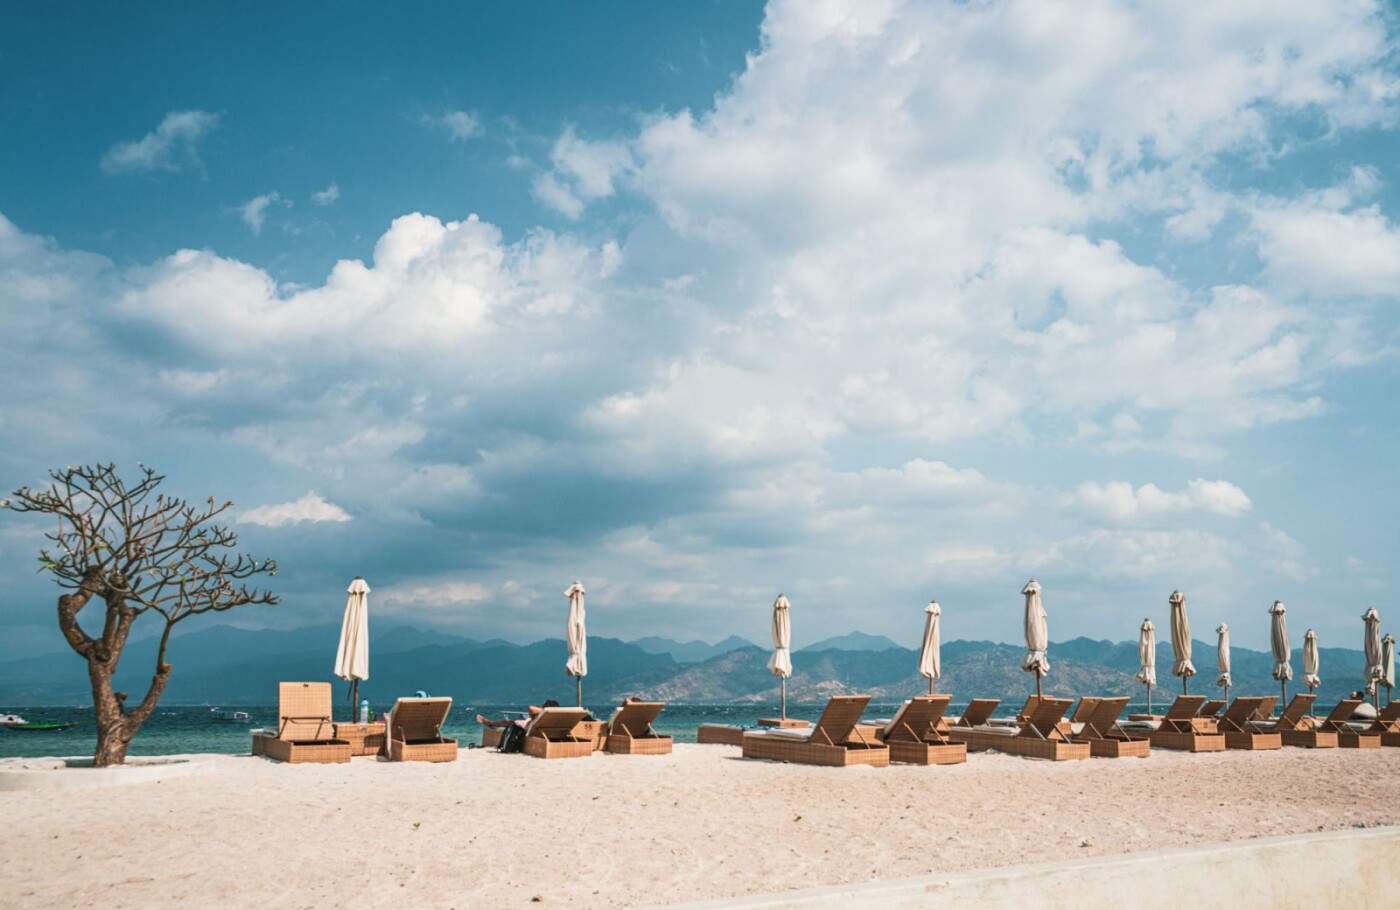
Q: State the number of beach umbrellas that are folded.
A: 12